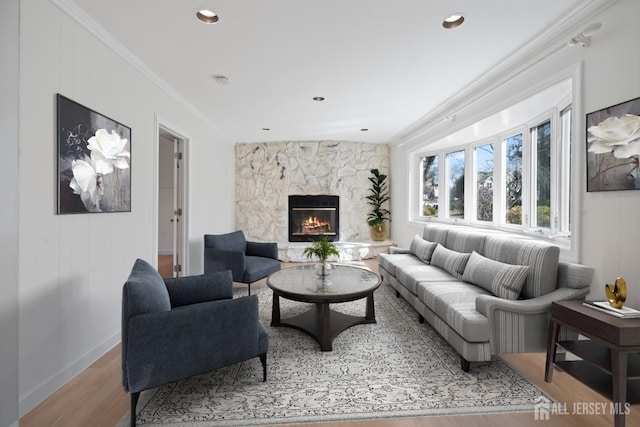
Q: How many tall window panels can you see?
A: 6